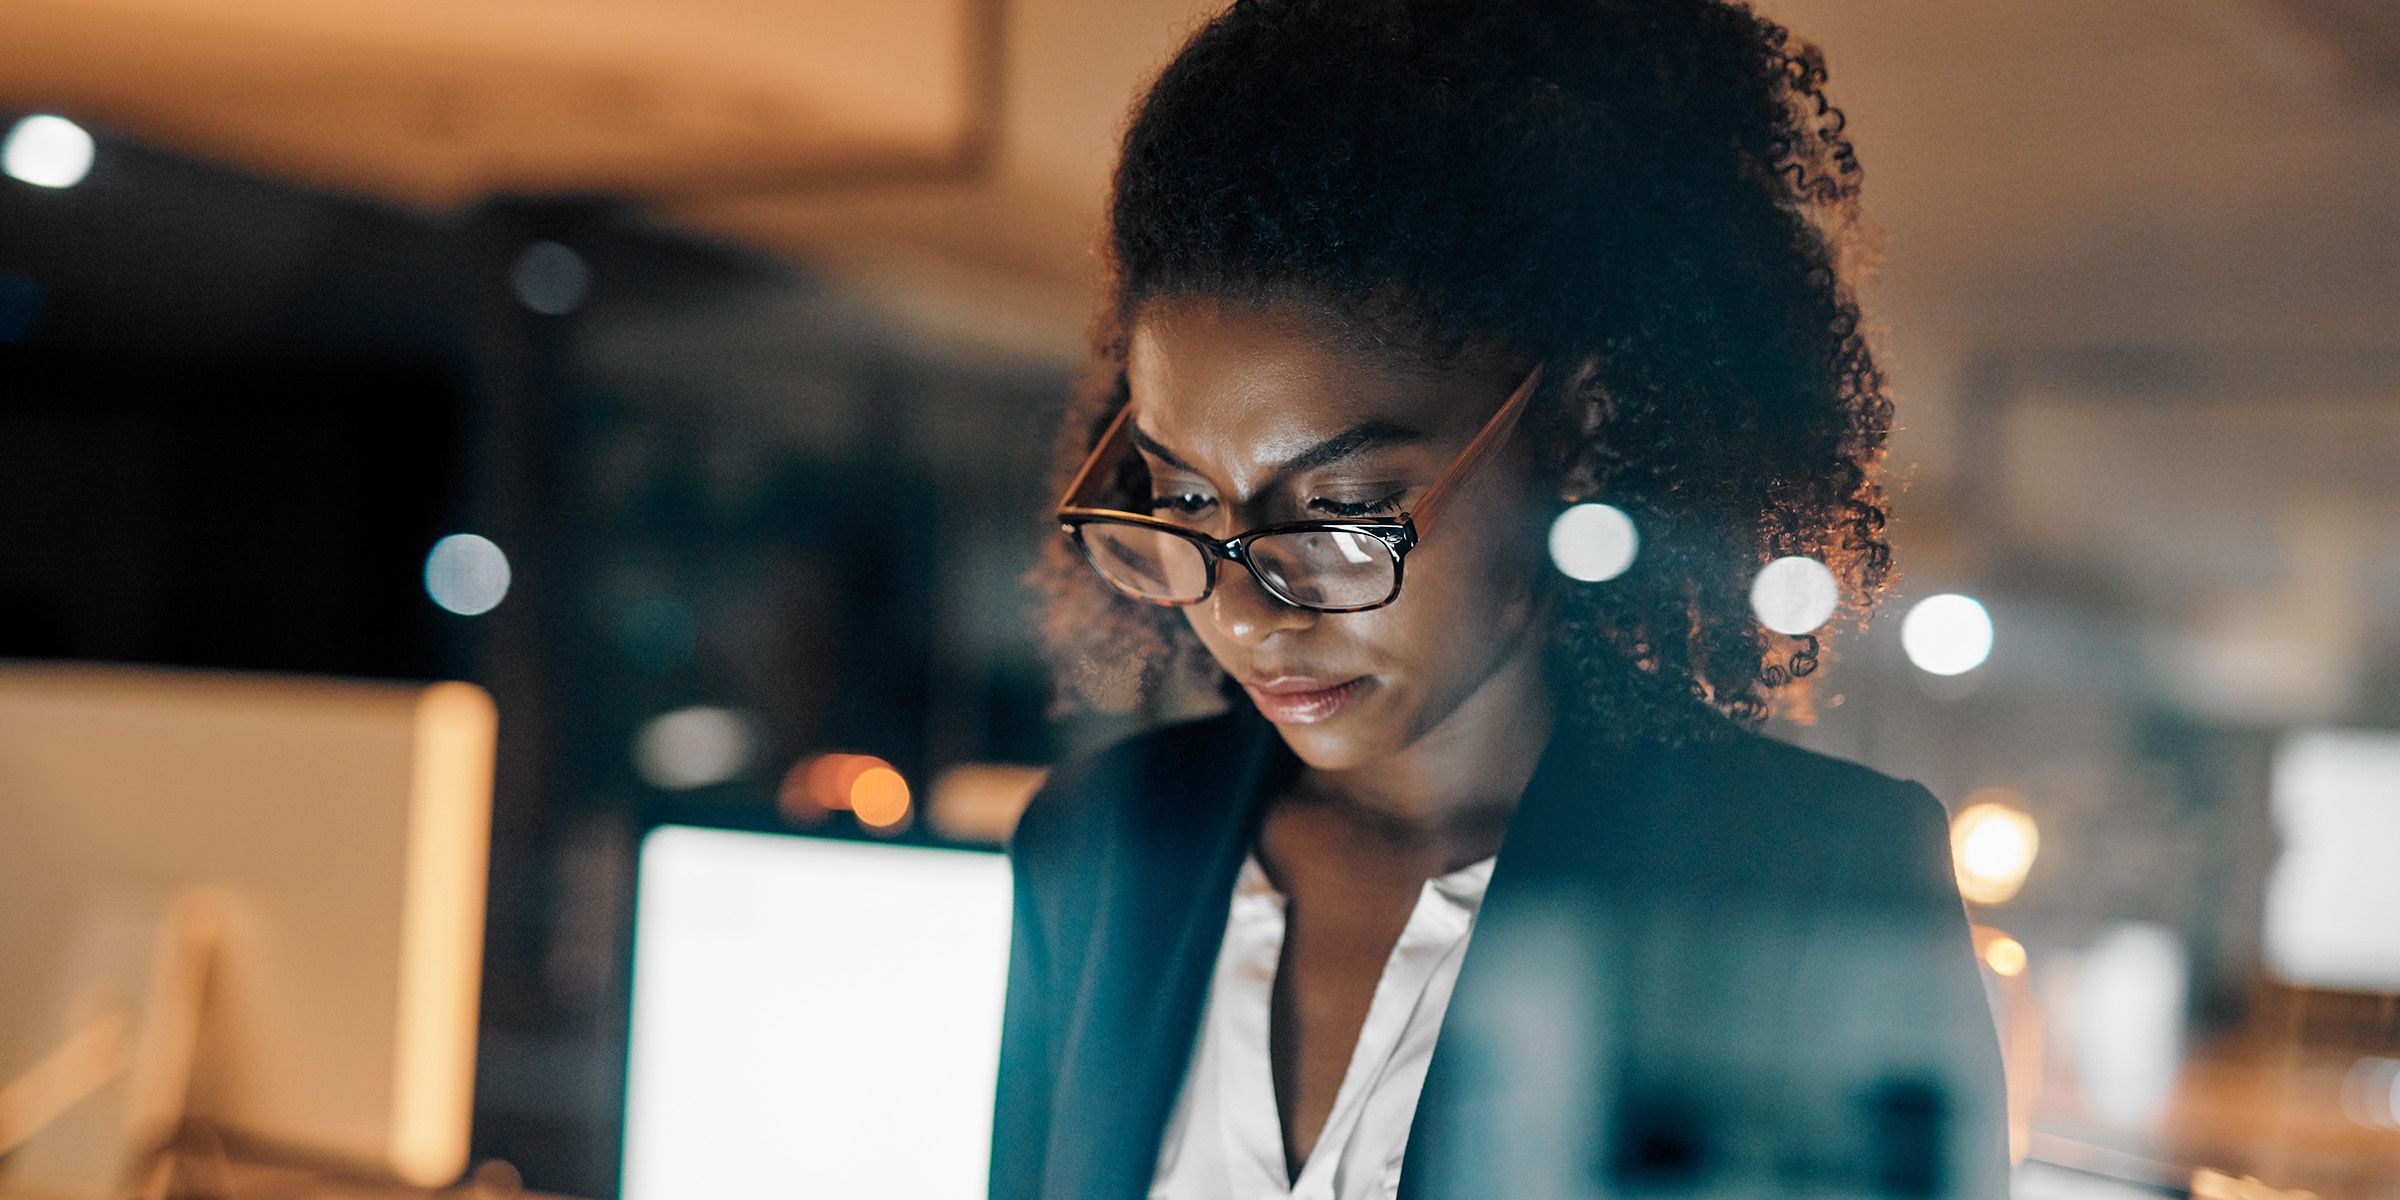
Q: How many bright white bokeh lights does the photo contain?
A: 5